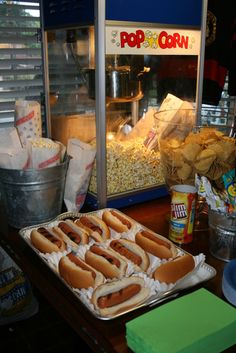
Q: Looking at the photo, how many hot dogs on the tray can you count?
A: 10